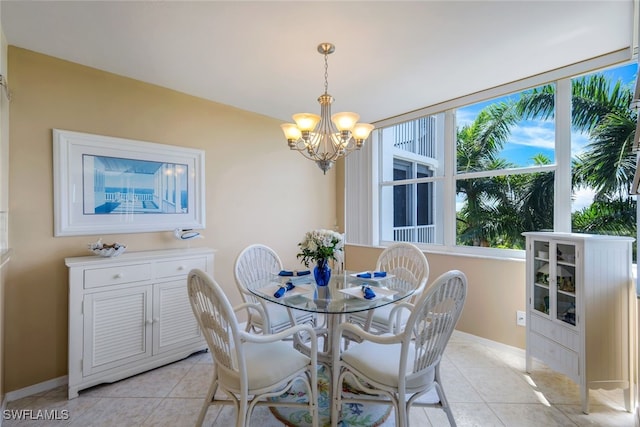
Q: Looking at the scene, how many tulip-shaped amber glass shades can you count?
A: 6